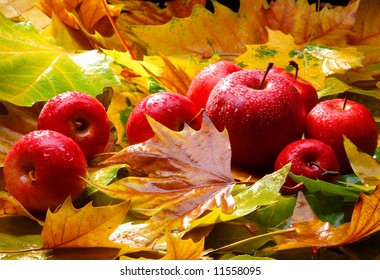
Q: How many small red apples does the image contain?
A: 7